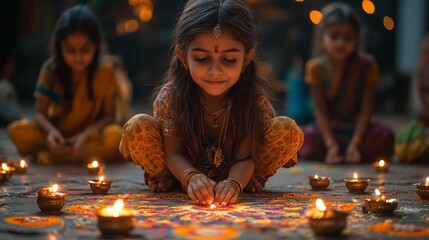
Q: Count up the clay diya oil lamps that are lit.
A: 12